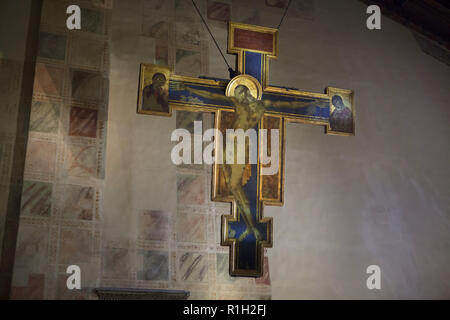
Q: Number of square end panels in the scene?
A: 2